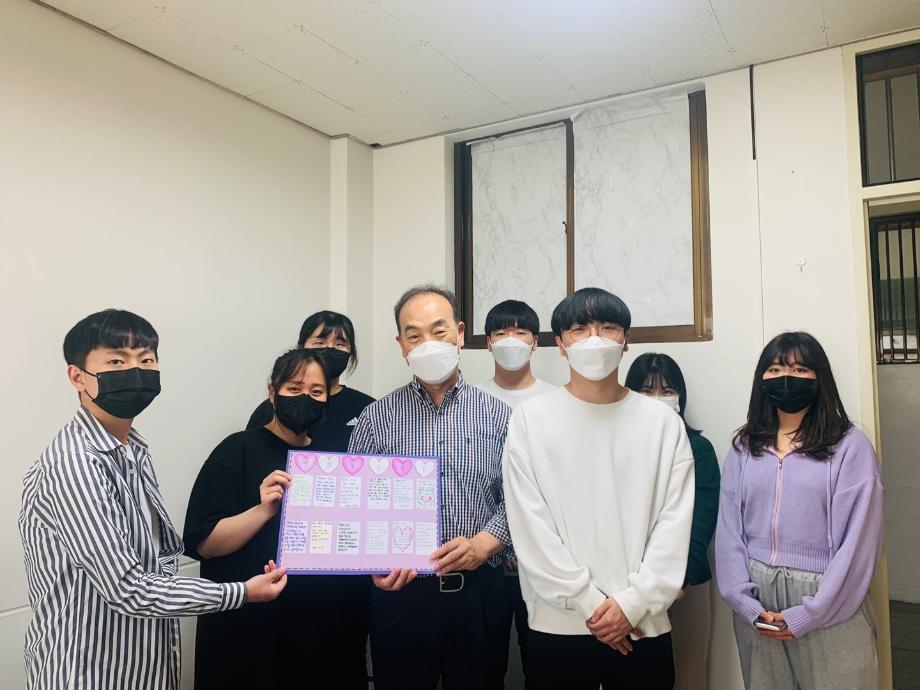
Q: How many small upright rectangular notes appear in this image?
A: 12